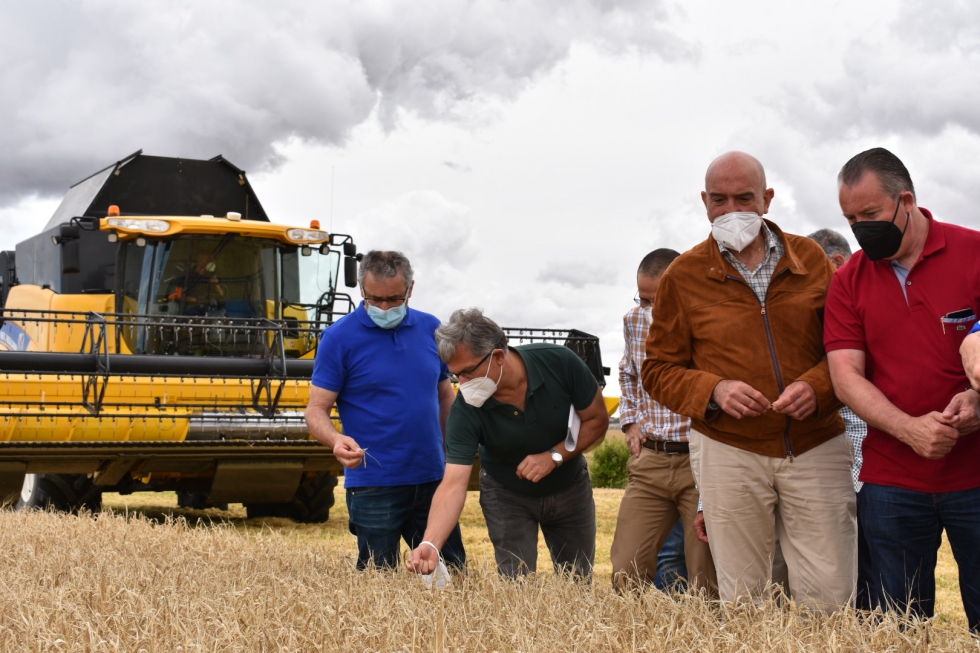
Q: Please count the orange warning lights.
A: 2